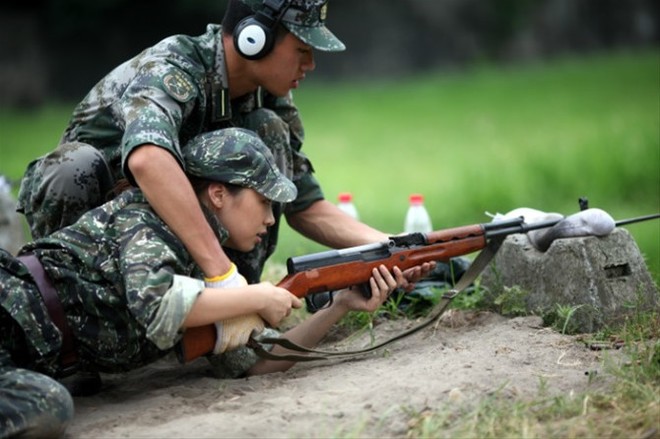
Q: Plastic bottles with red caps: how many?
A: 2